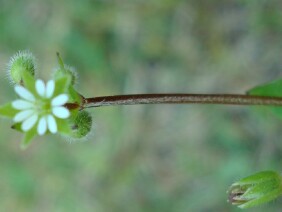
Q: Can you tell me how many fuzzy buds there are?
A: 3